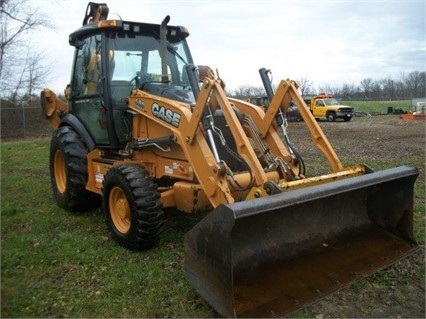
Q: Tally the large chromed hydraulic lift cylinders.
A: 2